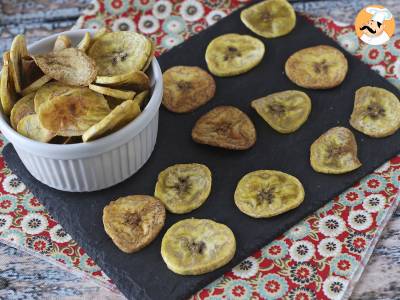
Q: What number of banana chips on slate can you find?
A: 12